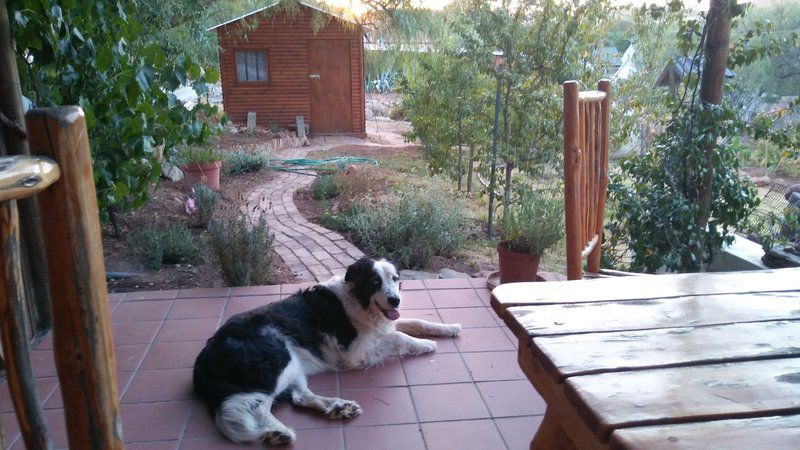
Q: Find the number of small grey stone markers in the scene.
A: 2